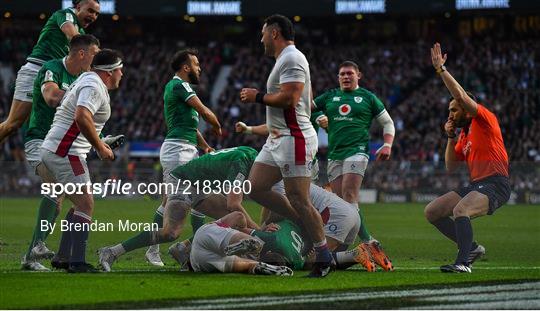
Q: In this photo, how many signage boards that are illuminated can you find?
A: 4